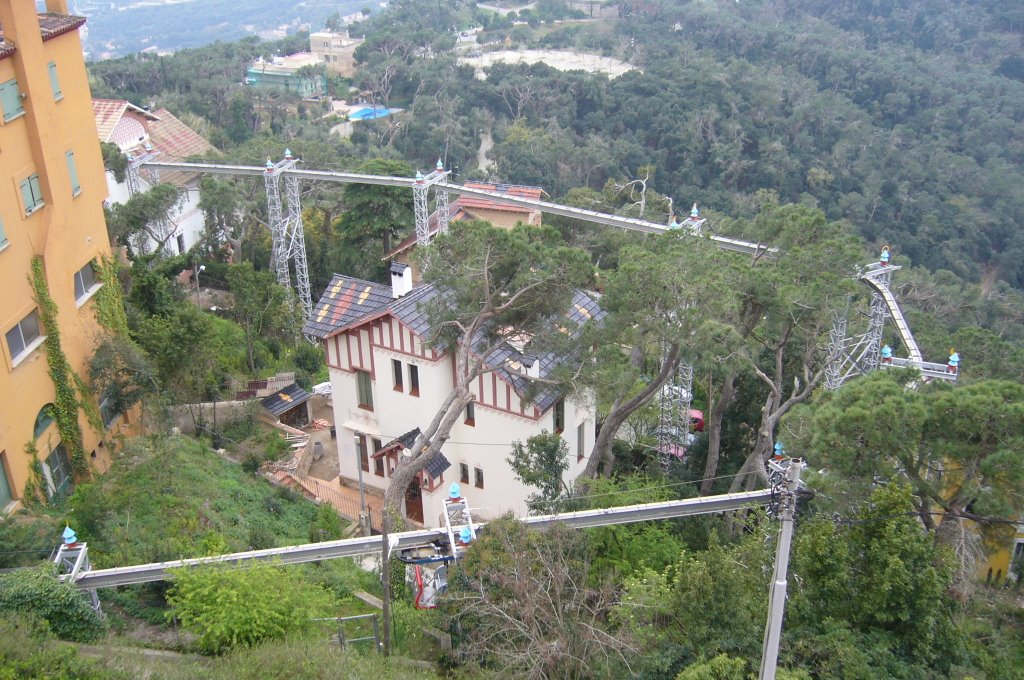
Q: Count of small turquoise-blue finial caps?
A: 15